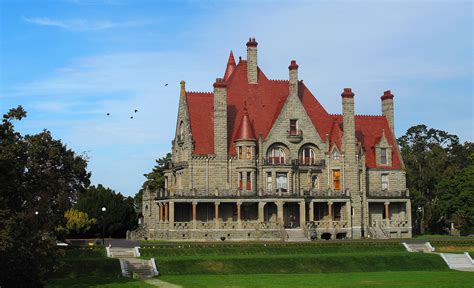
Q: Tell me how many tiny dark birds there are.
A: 4